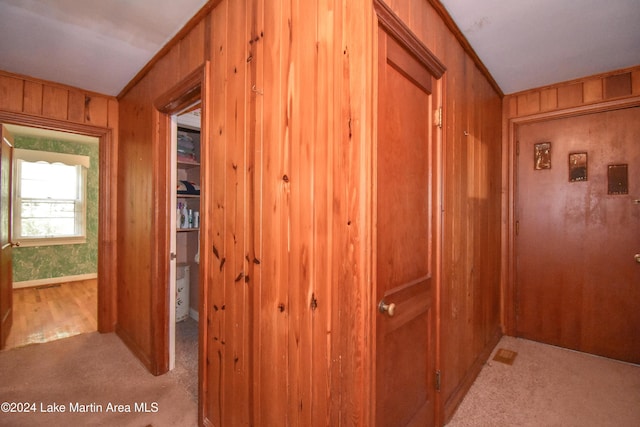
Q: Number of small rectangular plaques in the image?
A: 3